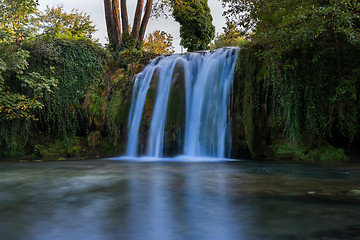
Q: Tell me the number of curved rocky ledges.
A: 1